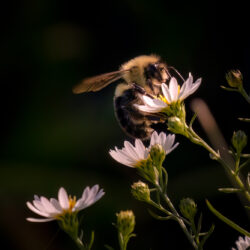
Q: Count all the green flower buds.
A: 7